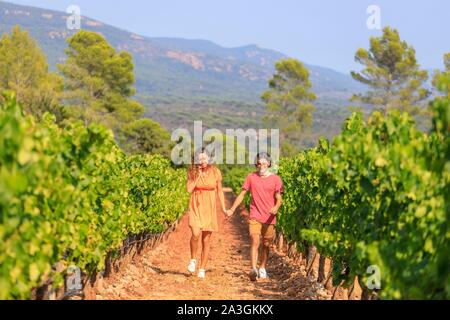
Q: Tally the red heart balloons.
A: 0